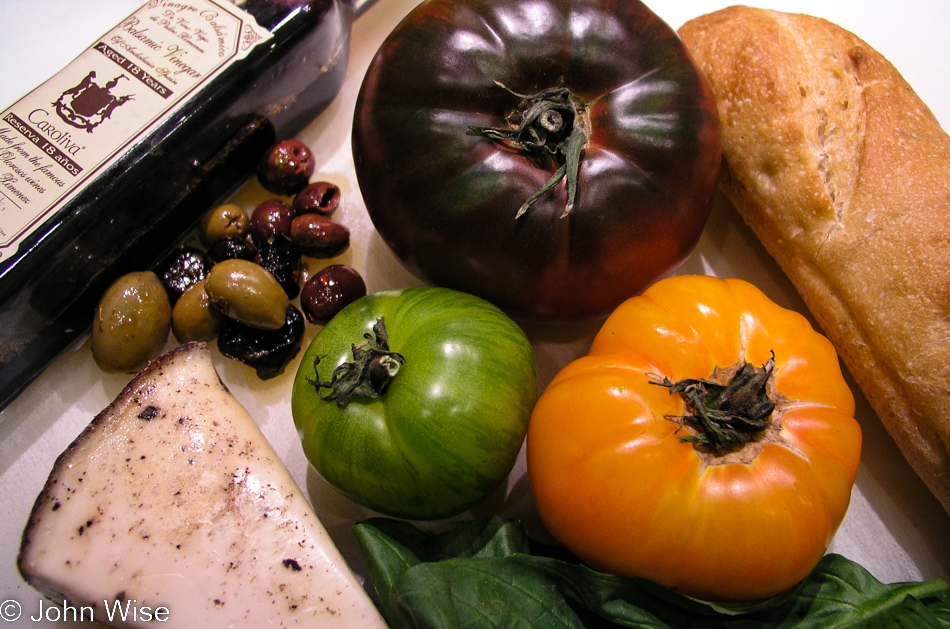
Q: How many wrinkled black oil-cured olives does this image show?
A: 4